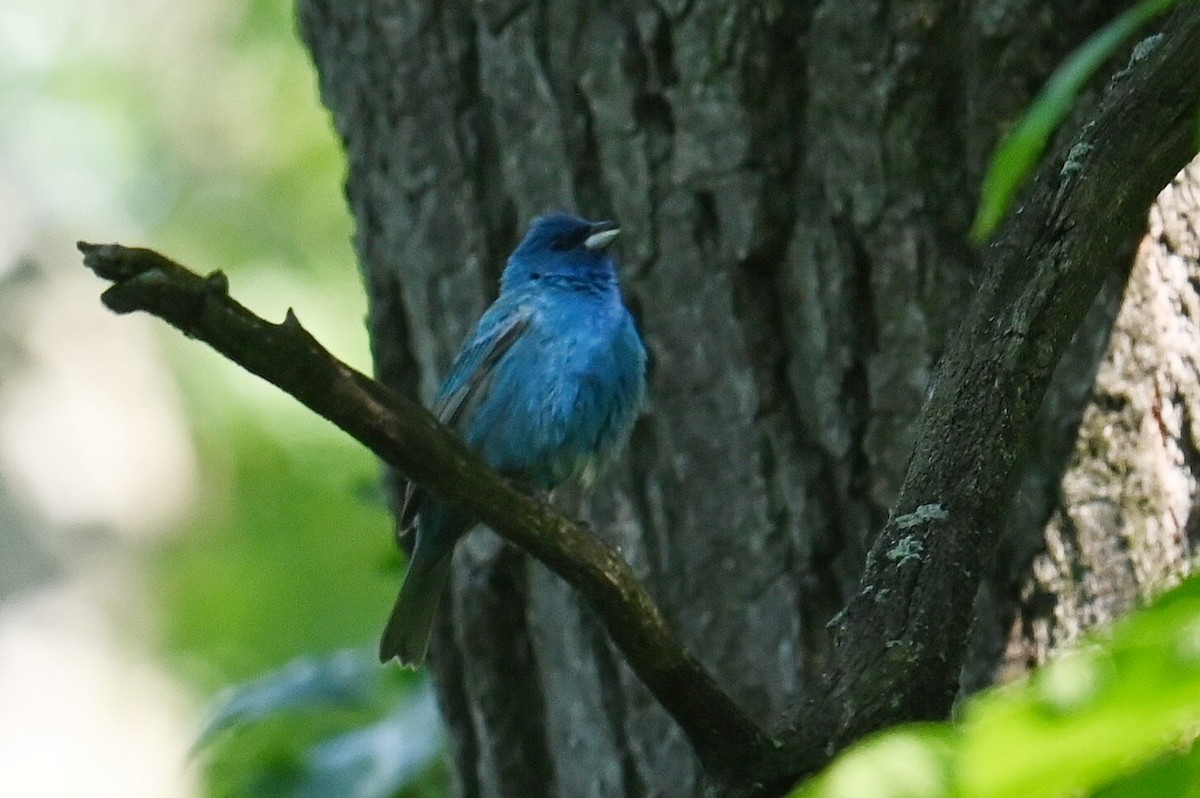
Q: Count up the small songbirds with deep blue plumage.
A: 1